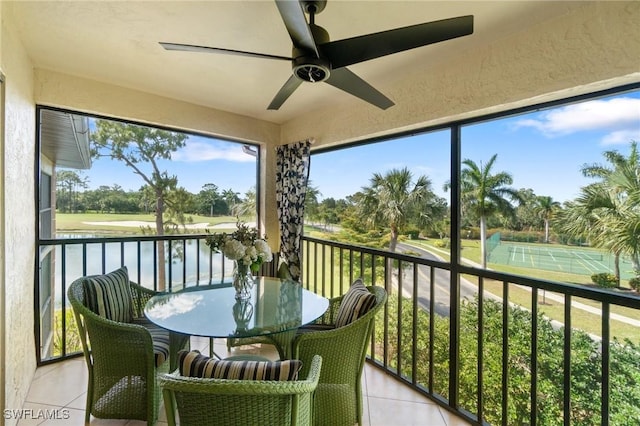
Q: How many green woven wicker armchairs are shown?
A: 4